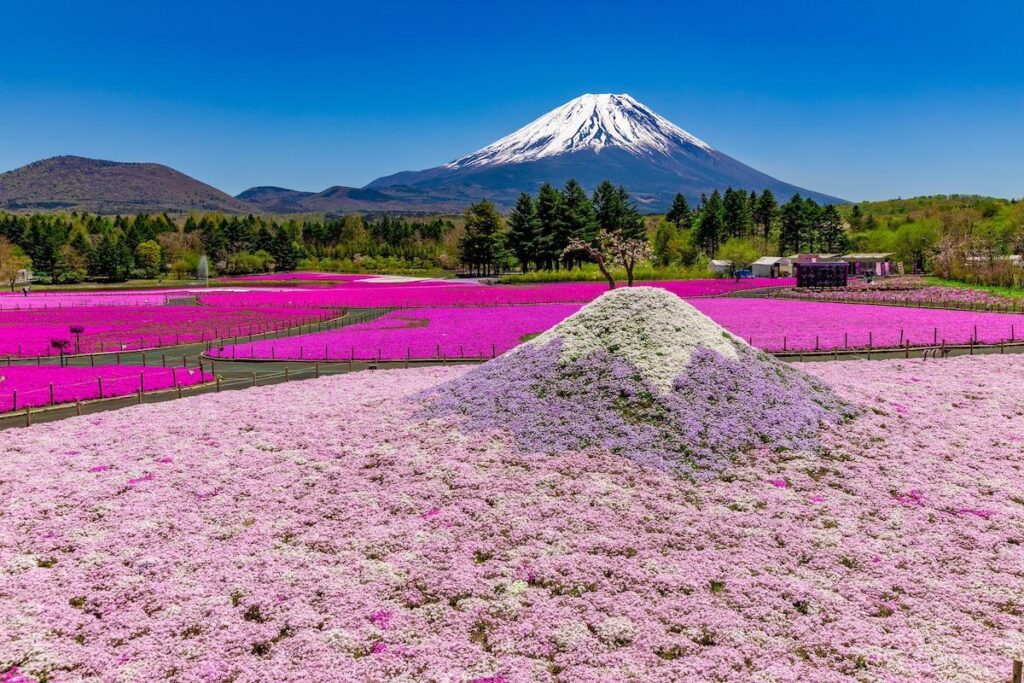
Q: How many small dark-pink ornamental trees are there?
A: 2